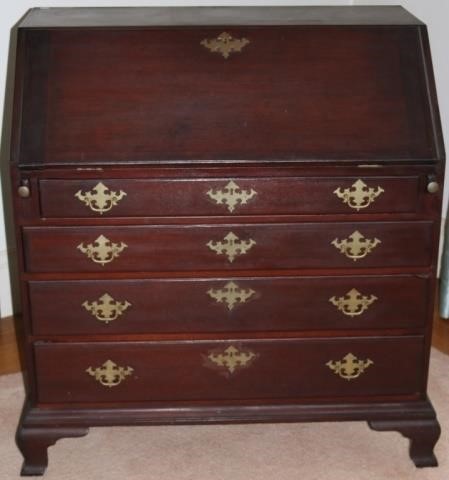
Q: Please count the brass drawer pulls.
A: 8